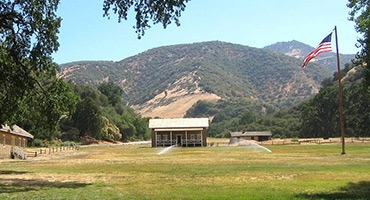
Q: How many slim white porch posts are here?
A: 4